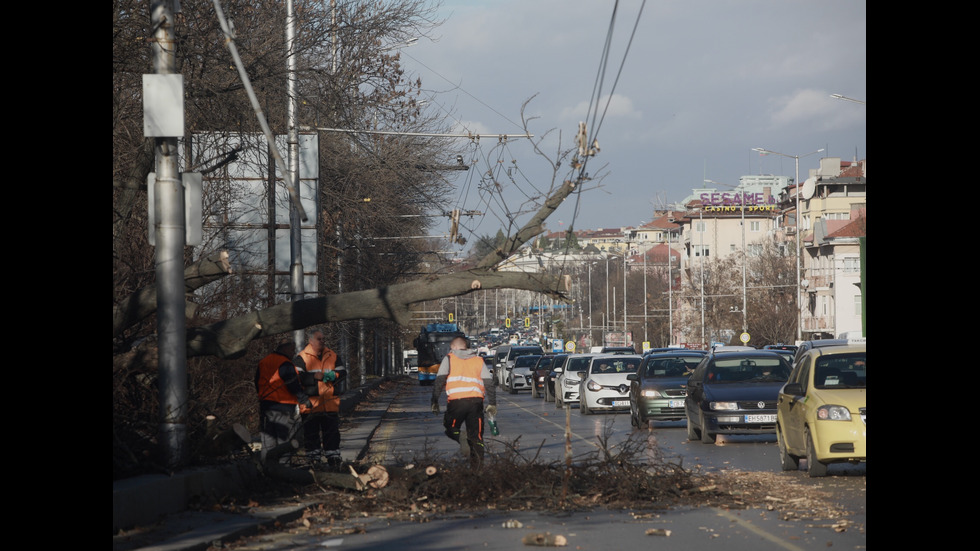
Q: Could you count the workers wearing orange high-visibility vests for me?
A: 3